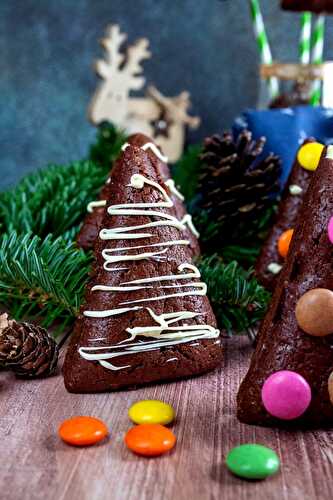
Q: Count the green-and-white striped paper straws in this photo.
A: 3